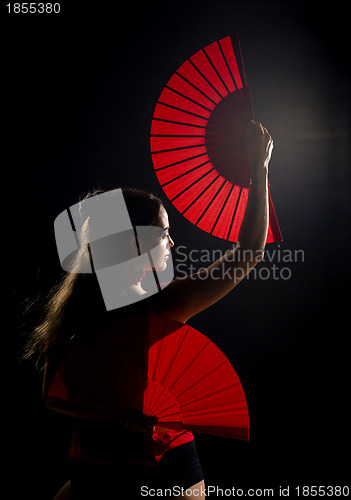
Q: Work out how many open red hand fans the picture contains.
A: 2